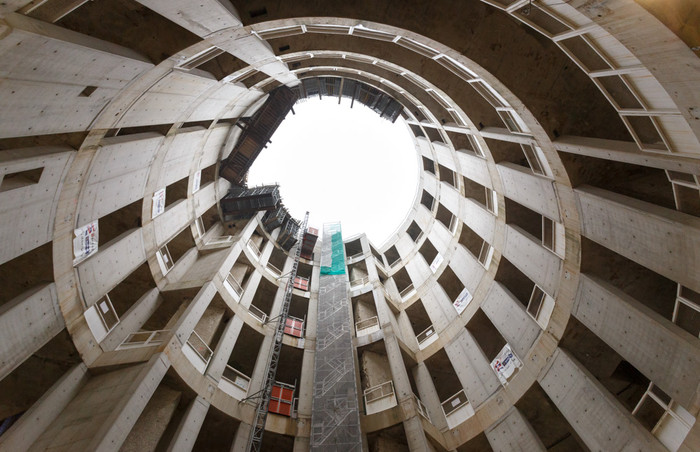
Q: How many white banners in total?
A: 6